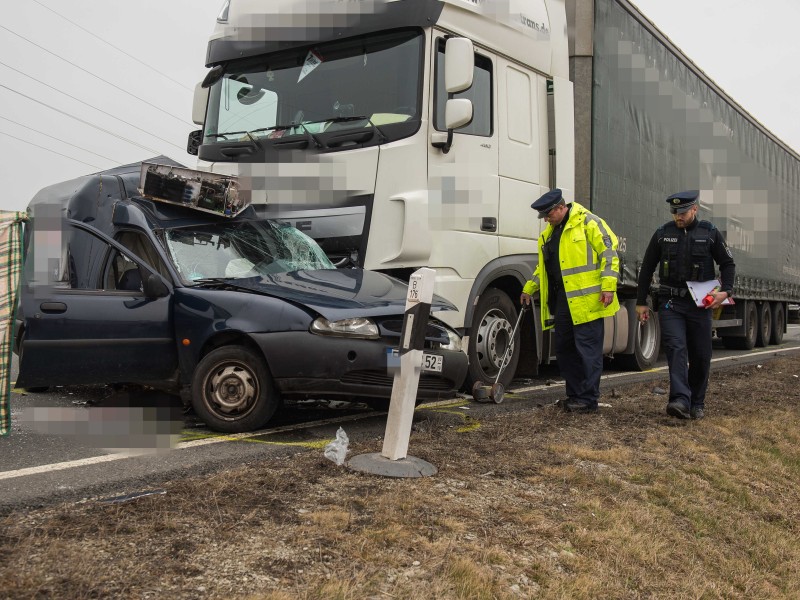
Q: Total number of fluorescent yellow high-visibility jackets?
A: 1